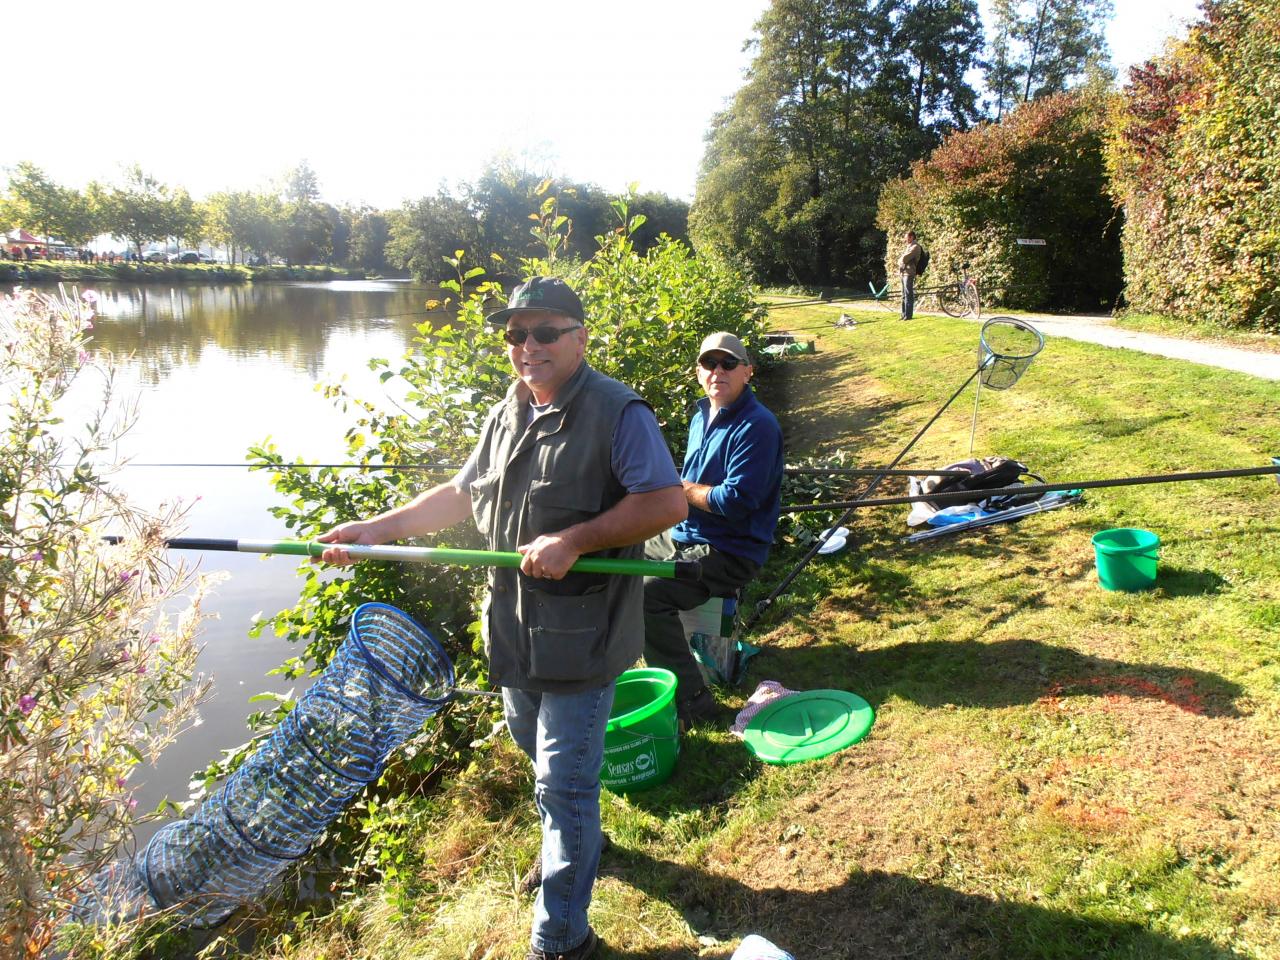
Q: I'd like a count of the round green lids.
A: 1